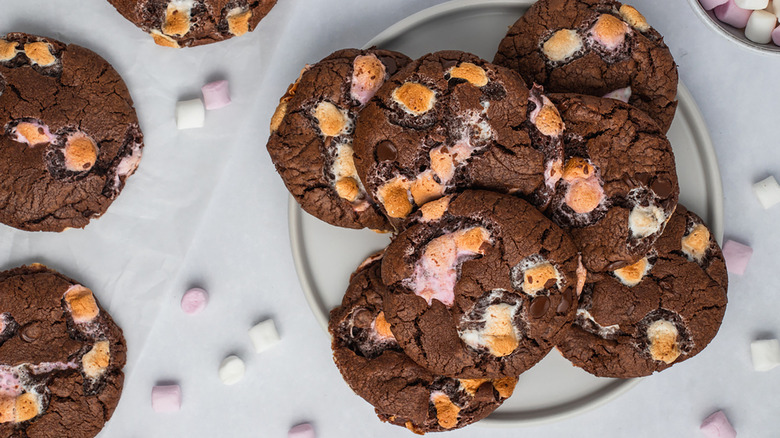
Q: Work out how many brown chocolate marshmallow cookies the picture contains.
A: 10